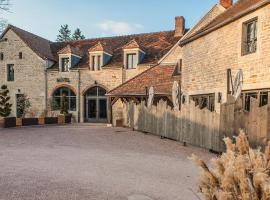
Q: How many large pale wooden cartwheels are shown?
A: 0